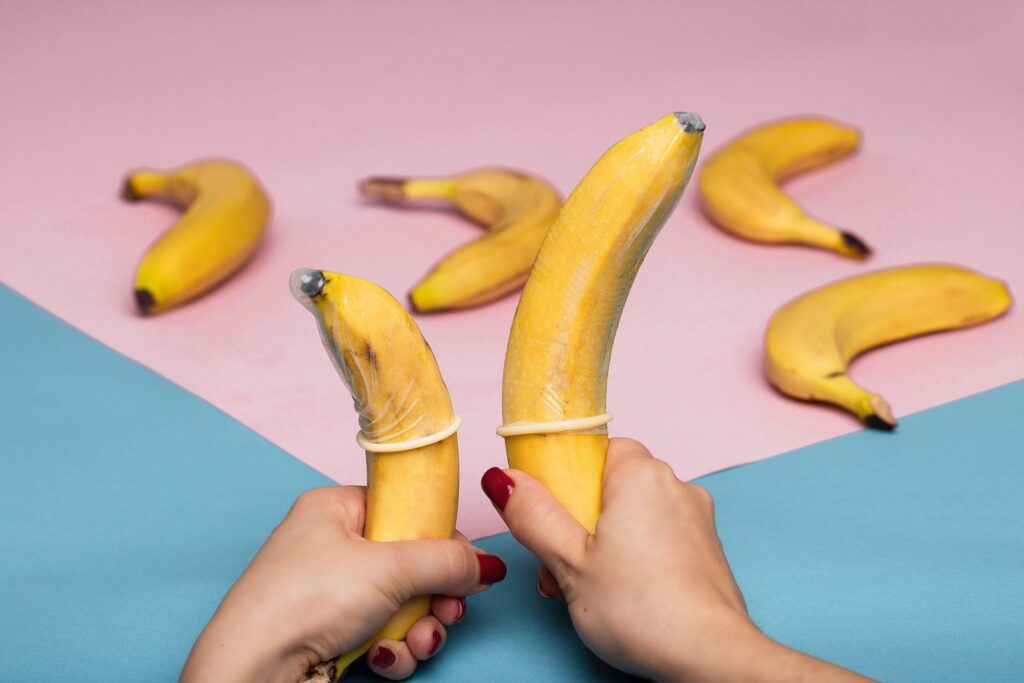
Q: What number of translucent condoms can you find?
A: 2